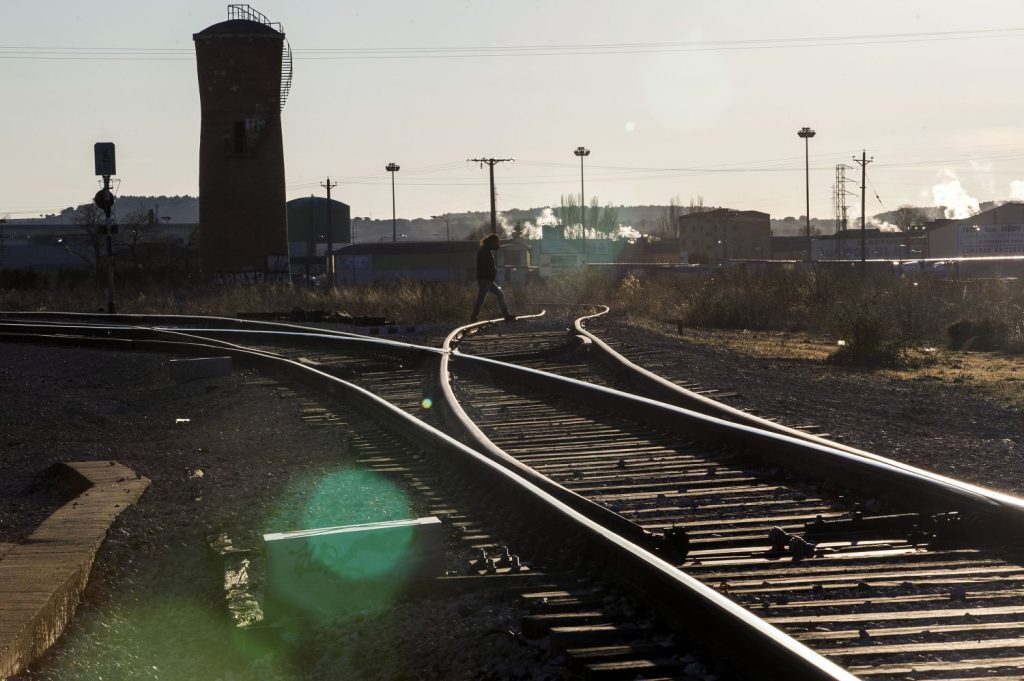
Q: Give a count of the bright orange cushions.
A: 0